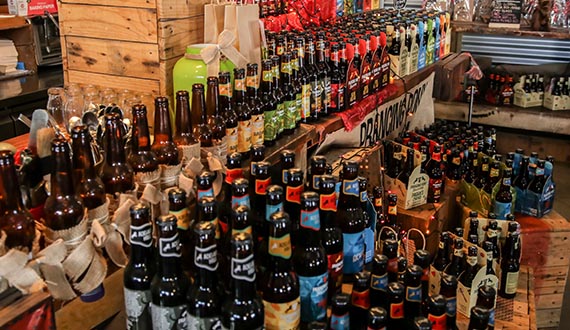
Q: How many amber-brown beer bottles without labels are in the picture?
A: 9